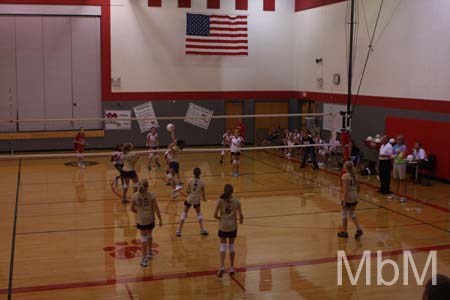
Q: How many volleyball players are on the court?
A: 12